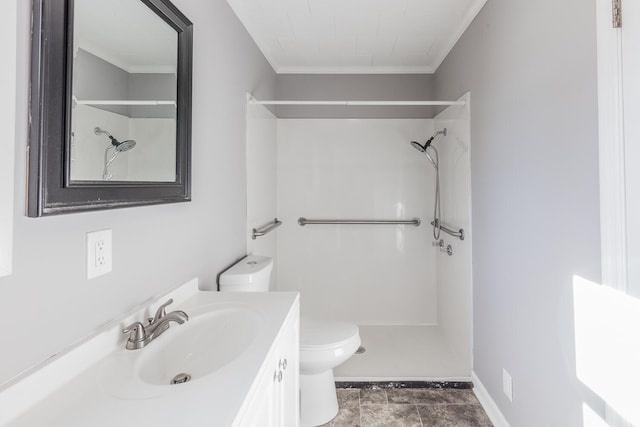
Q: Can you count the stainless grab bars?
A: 3